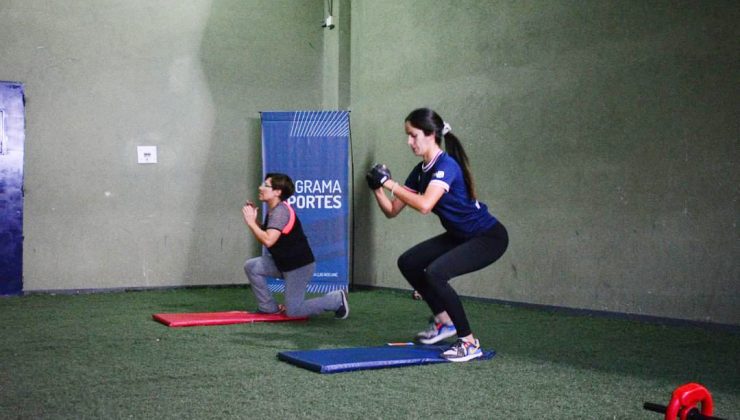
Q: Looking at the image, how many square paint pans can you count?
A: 0